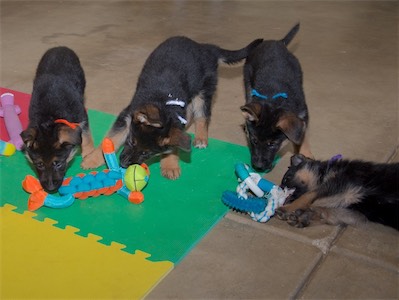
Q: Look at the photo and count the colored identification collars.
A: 4